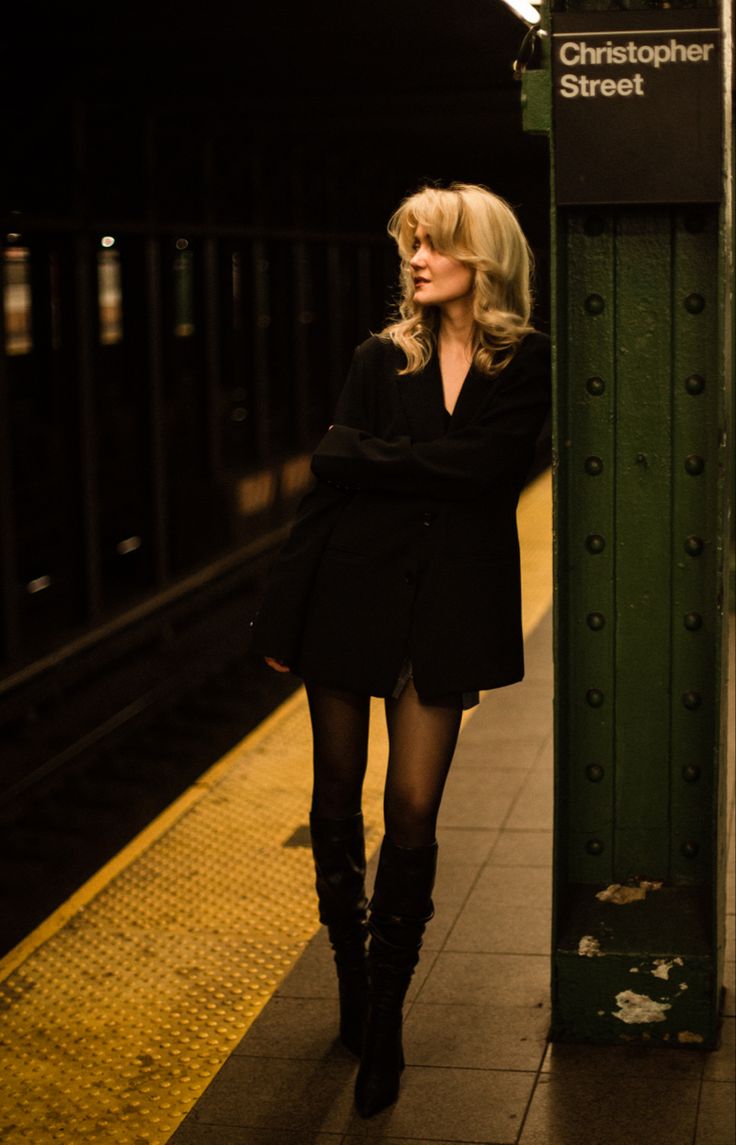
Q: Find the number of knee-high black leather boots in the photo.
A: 2